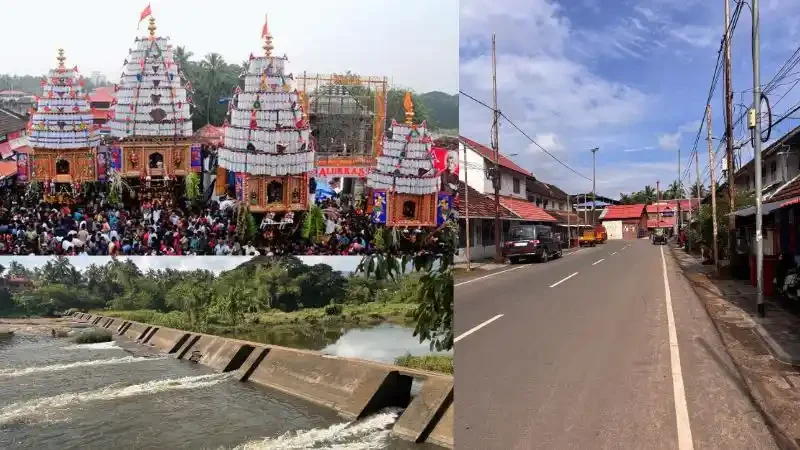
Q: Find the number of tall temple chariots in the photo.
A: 4